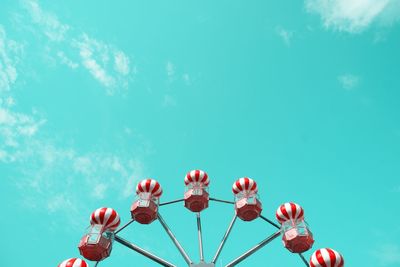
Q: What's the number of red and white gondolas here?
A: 7